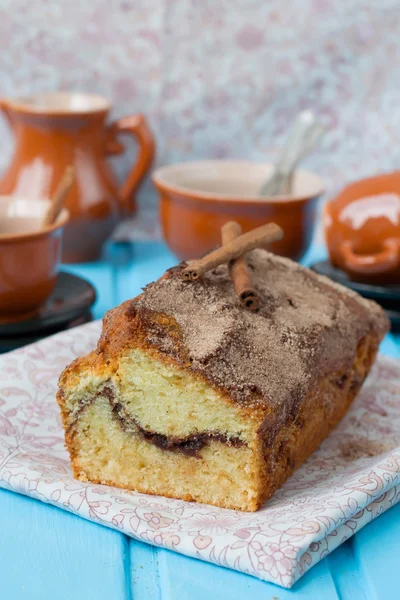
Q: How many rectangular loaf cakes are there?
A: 1